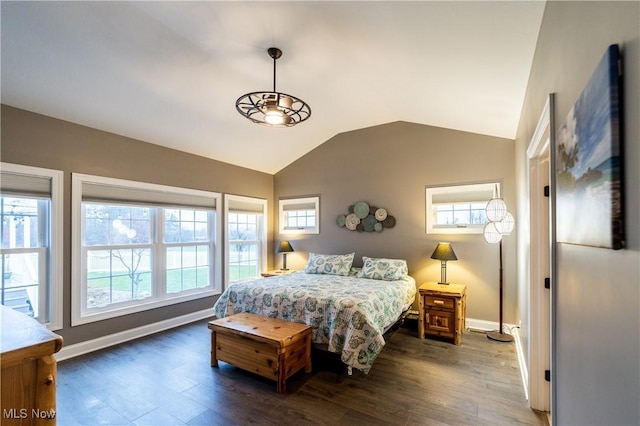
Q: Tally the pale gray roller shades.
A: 5